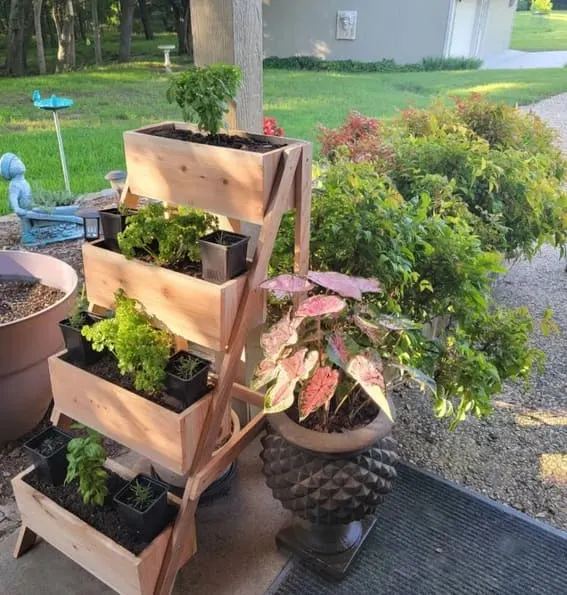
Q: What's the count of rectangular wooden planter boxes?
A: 4